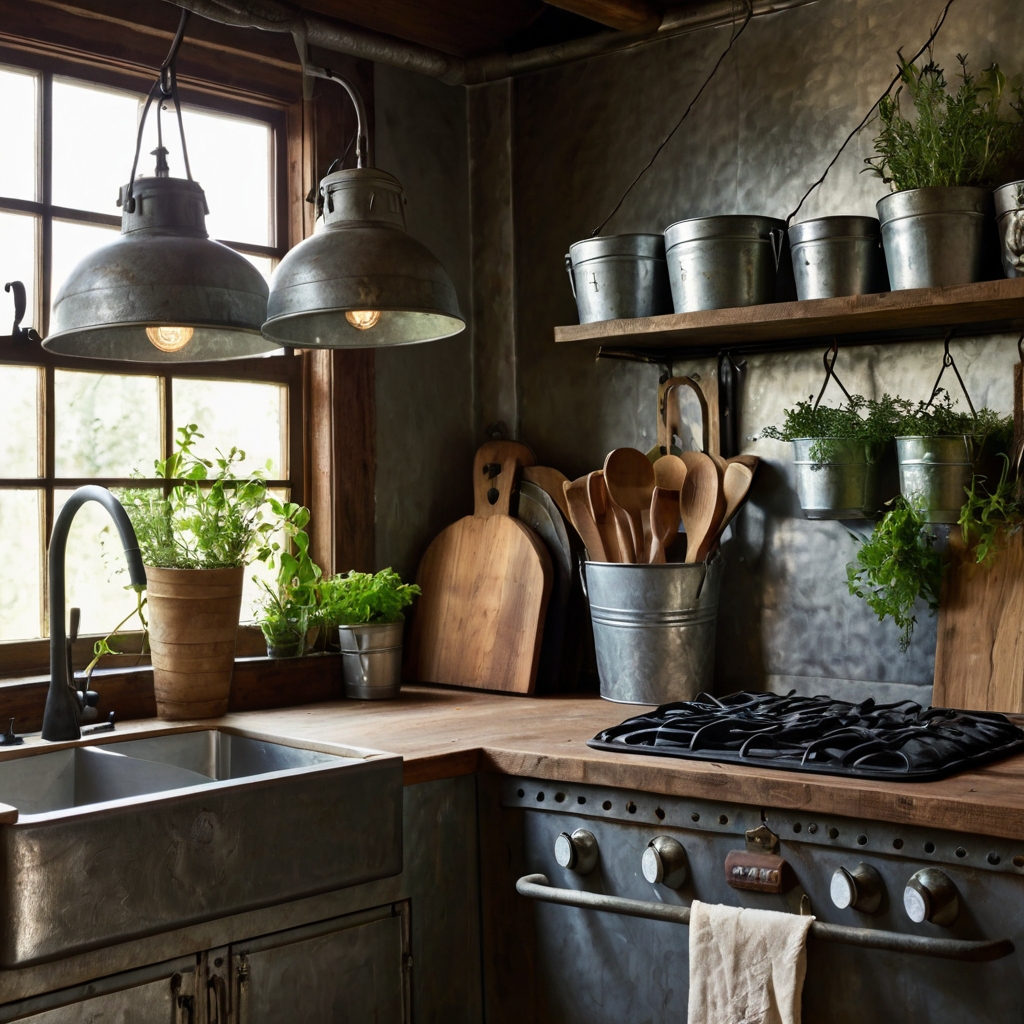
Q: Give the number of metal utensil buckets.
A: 1